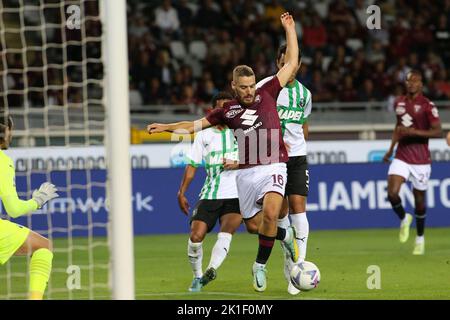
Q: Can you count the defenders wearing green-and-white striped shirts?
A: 2